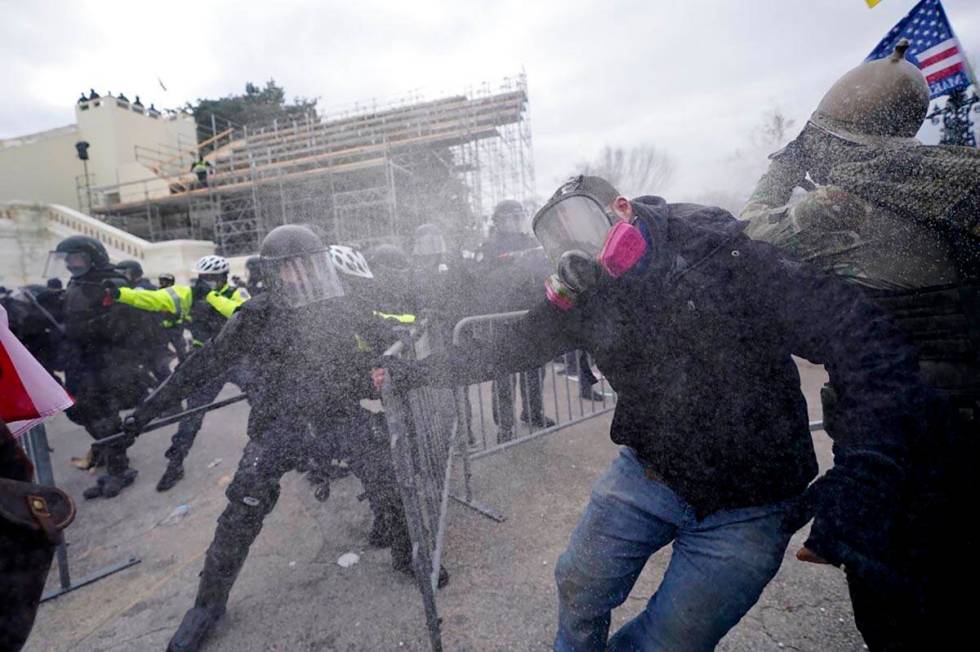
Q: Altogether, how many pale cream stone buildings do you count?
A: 1